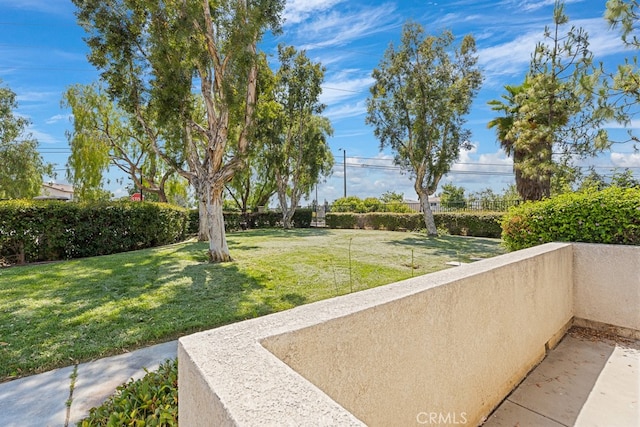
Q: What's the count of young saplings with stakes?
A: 2